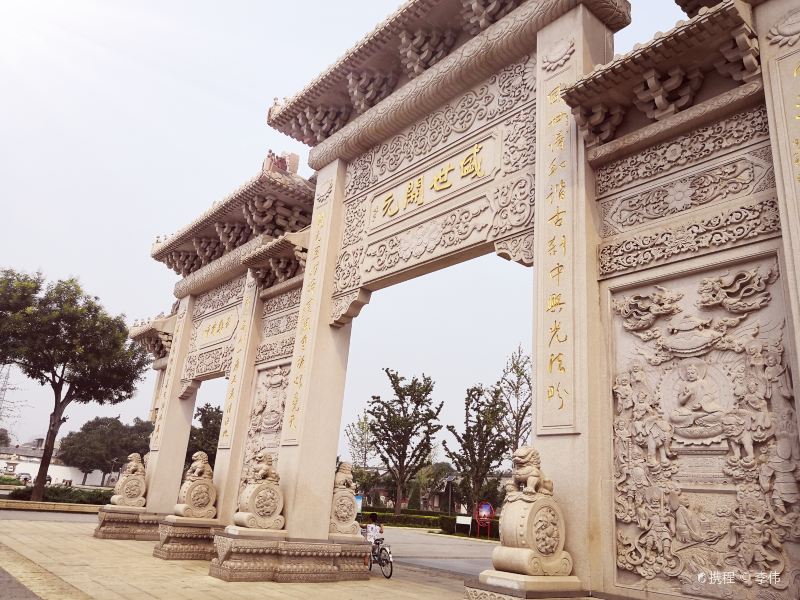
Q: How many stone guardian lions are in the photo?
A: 5